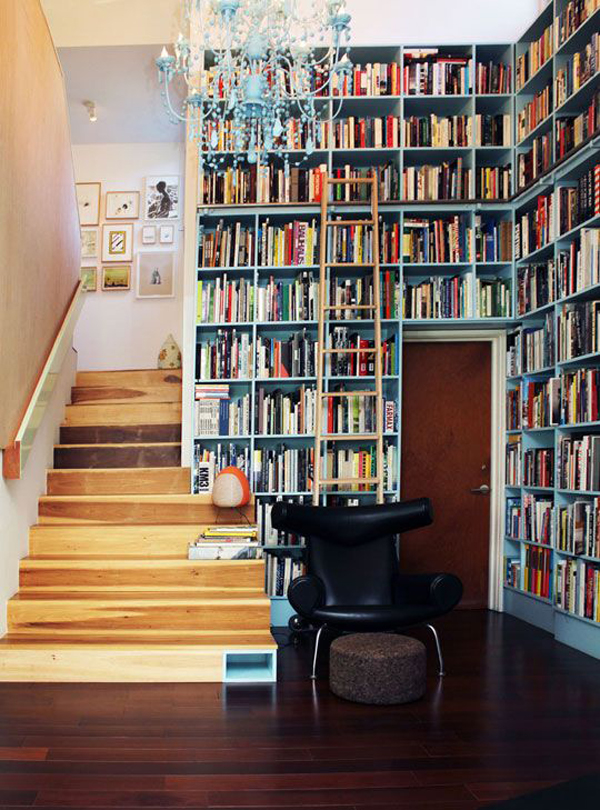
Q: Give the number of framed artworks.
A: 10